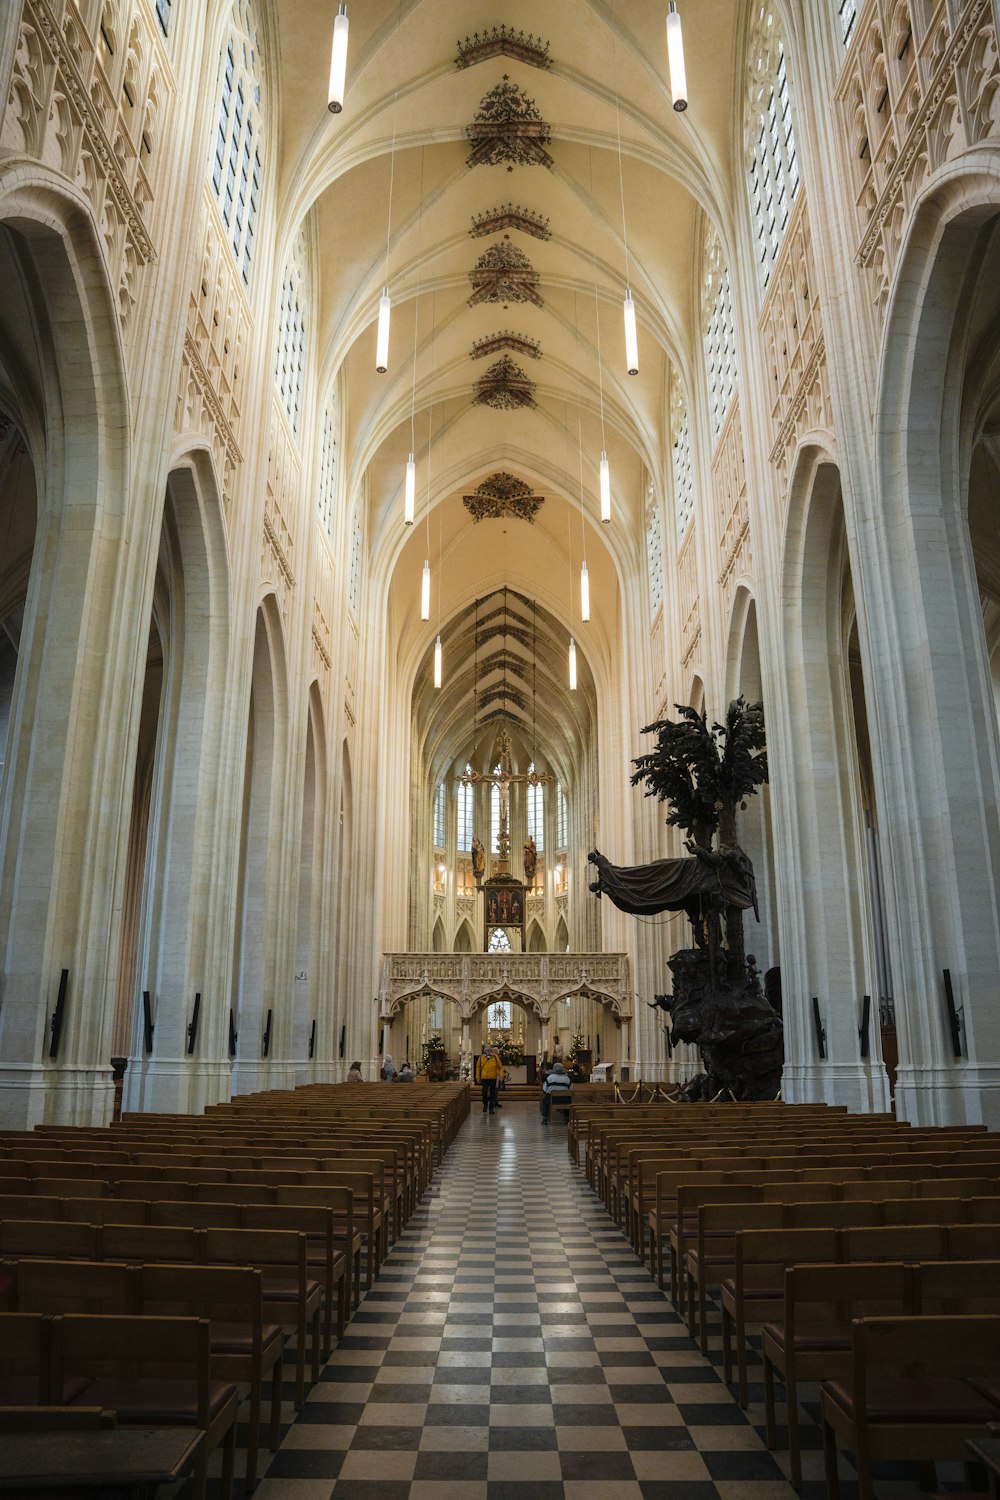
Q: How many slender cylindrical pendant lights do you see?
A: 10